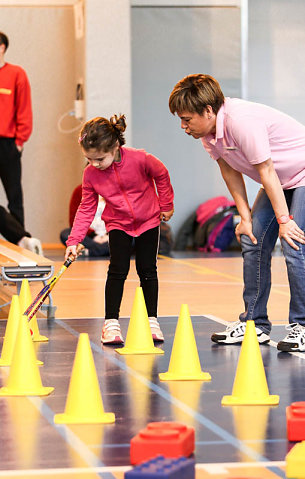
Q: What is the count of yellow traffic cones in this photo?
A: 7